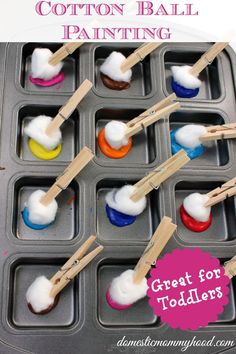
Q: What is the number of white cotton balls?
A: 11